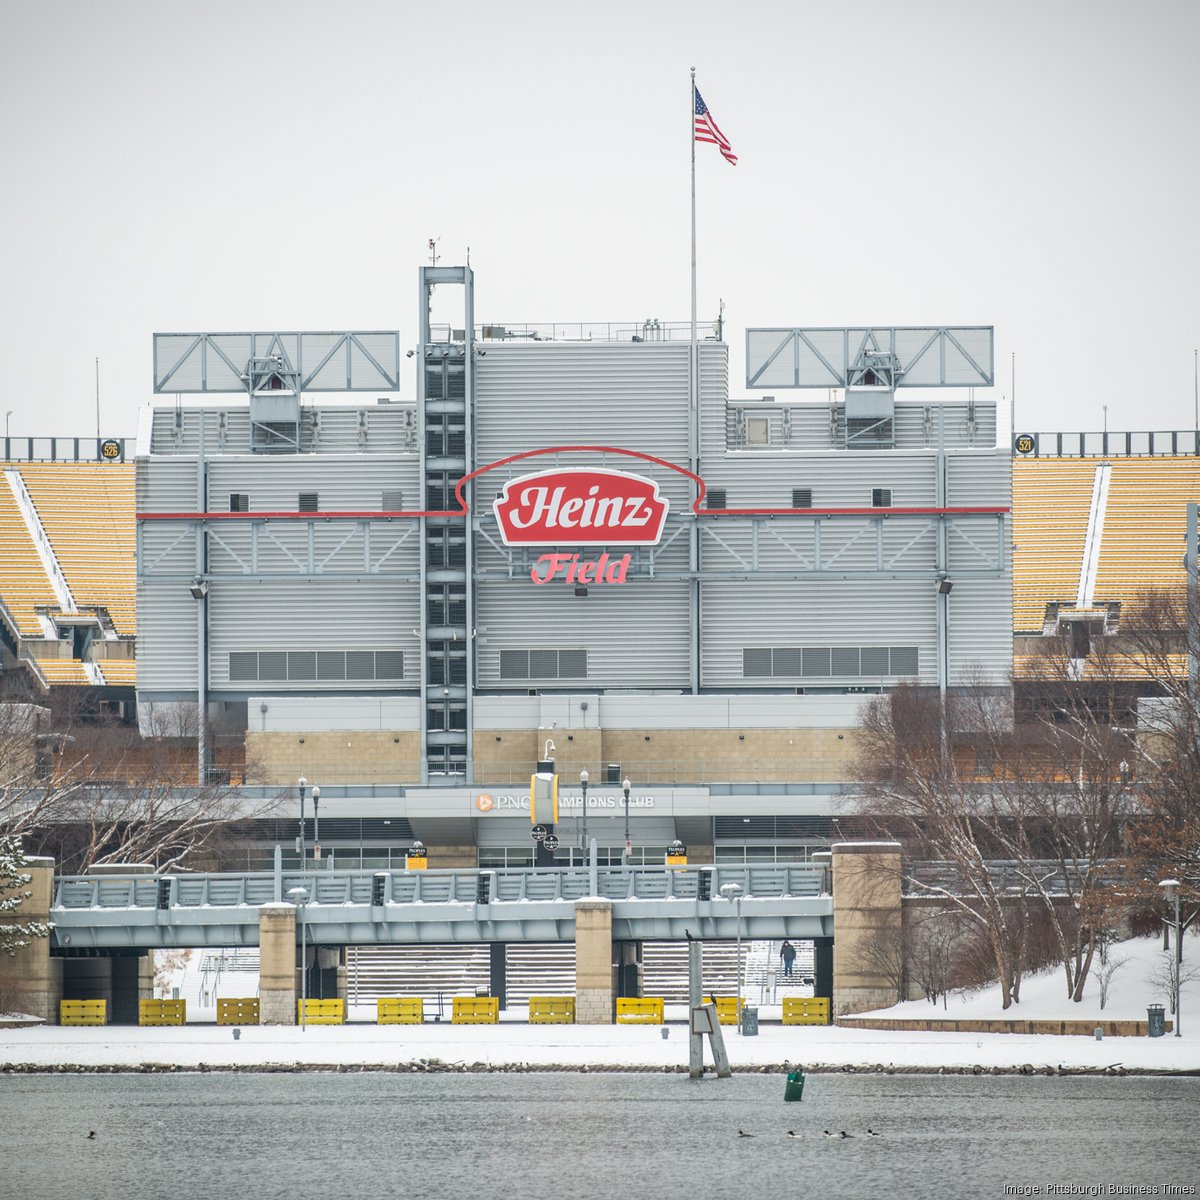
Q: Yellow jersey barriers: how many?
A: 10